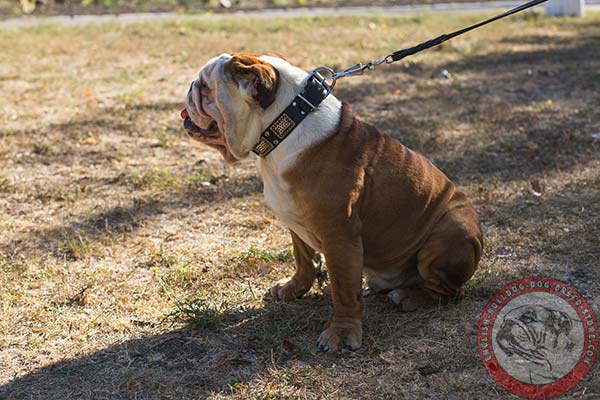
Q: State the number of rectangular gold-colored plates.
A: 2